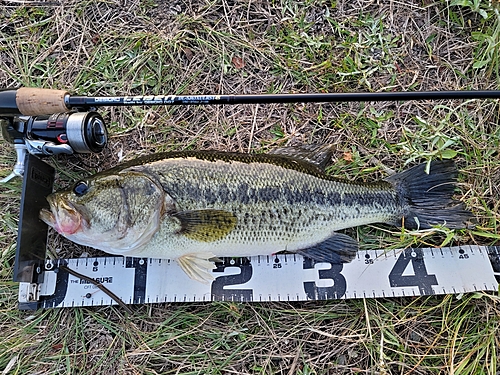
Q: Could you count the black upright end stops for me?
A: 1